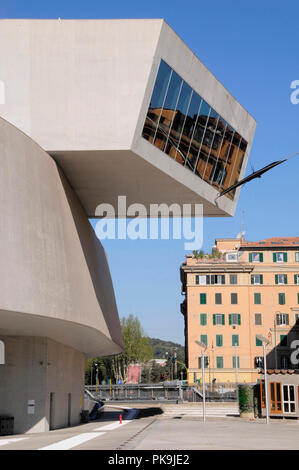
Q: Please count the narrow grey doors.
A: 2